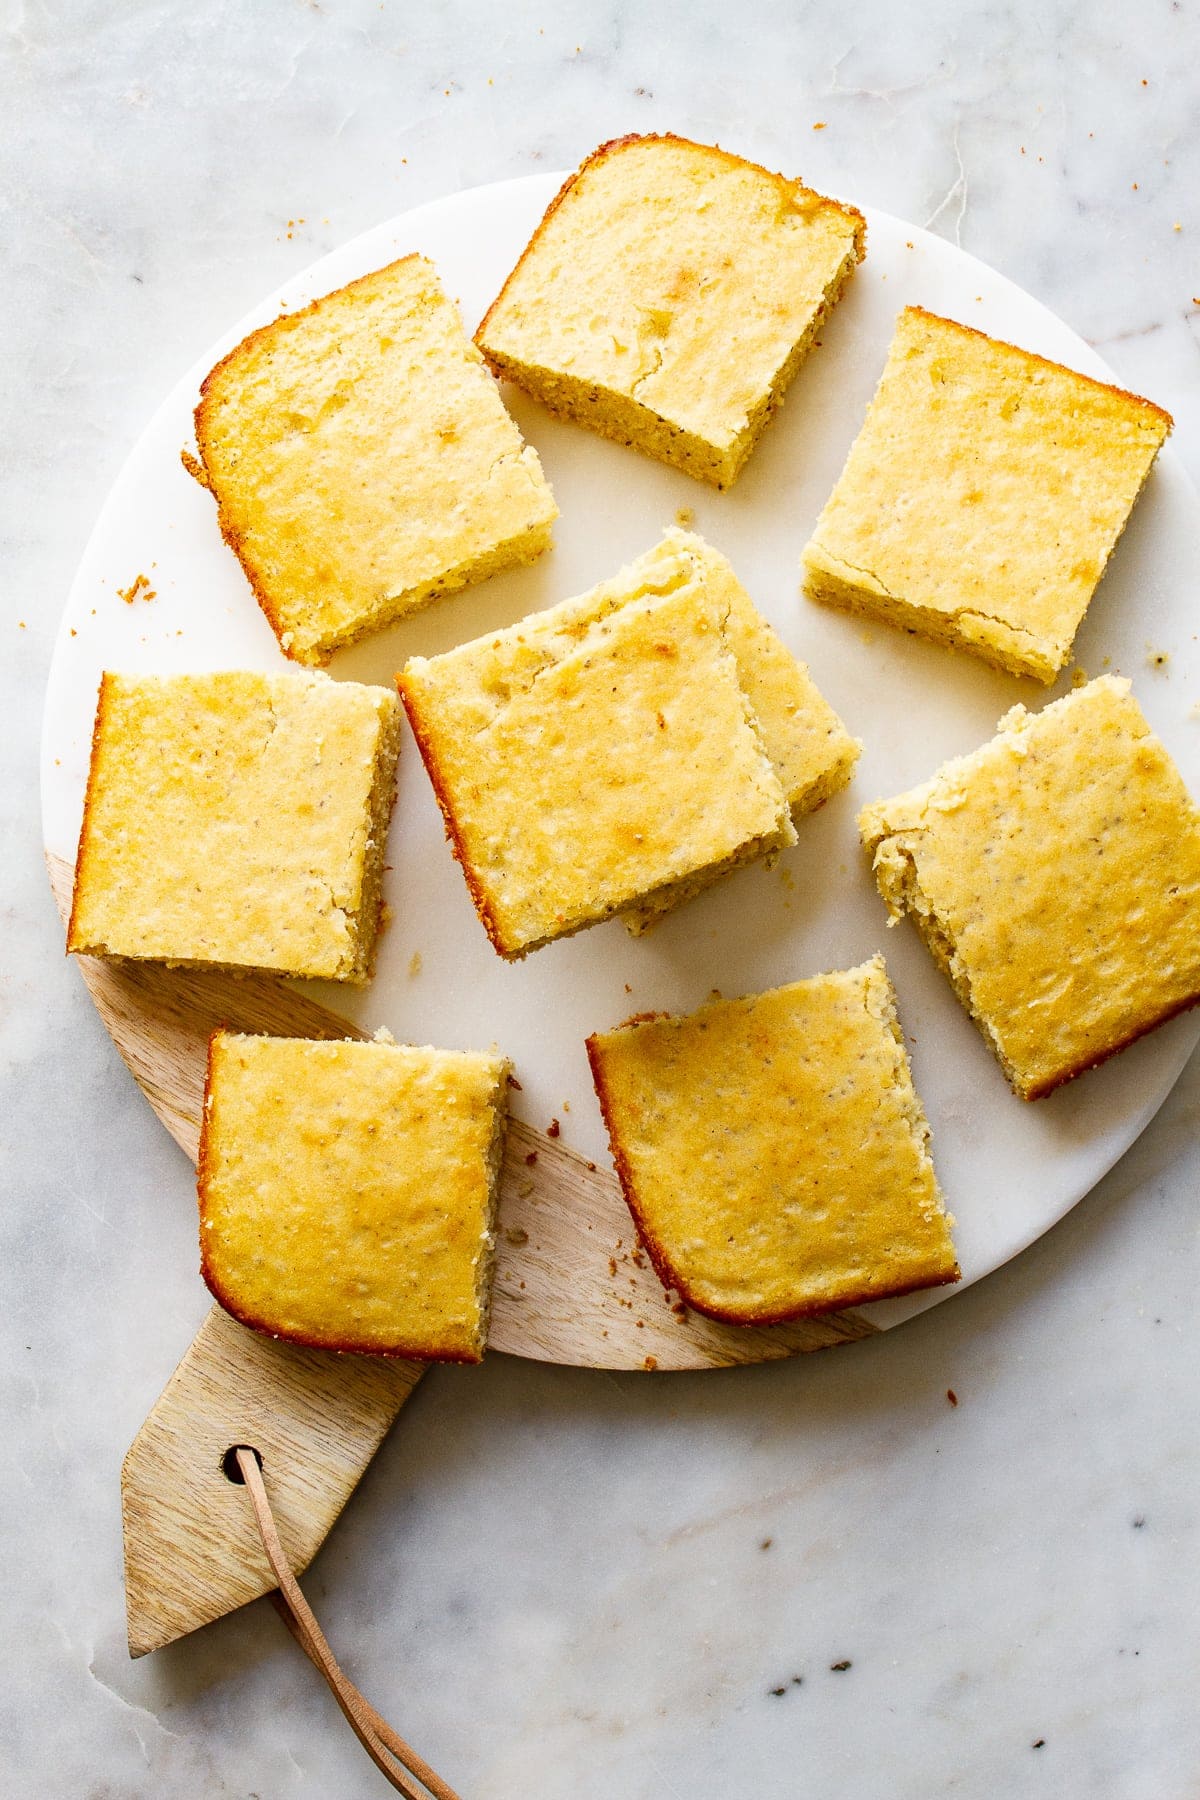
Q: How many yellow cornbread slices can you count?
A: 9